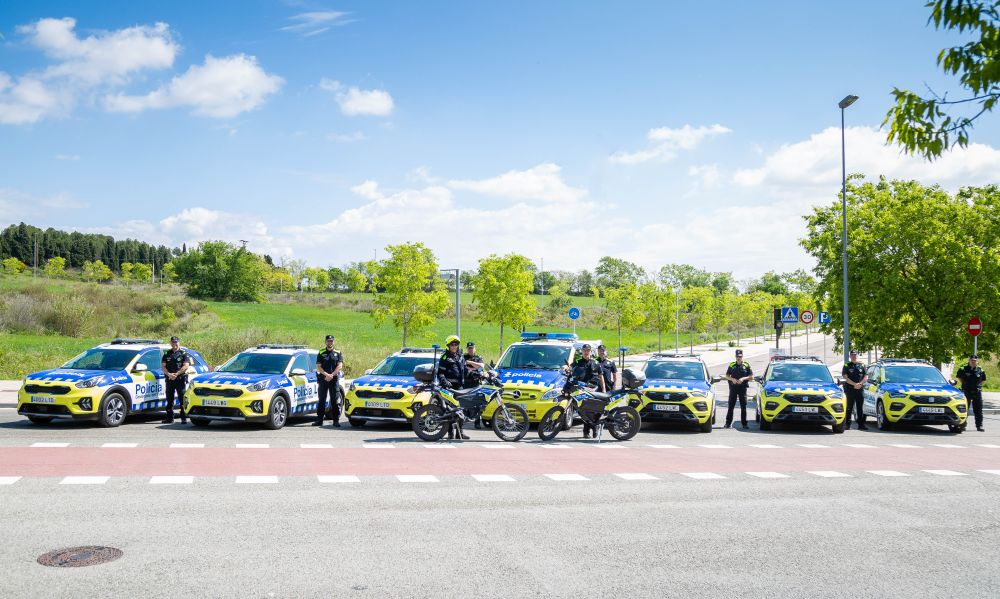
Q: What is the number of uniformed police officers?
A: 9